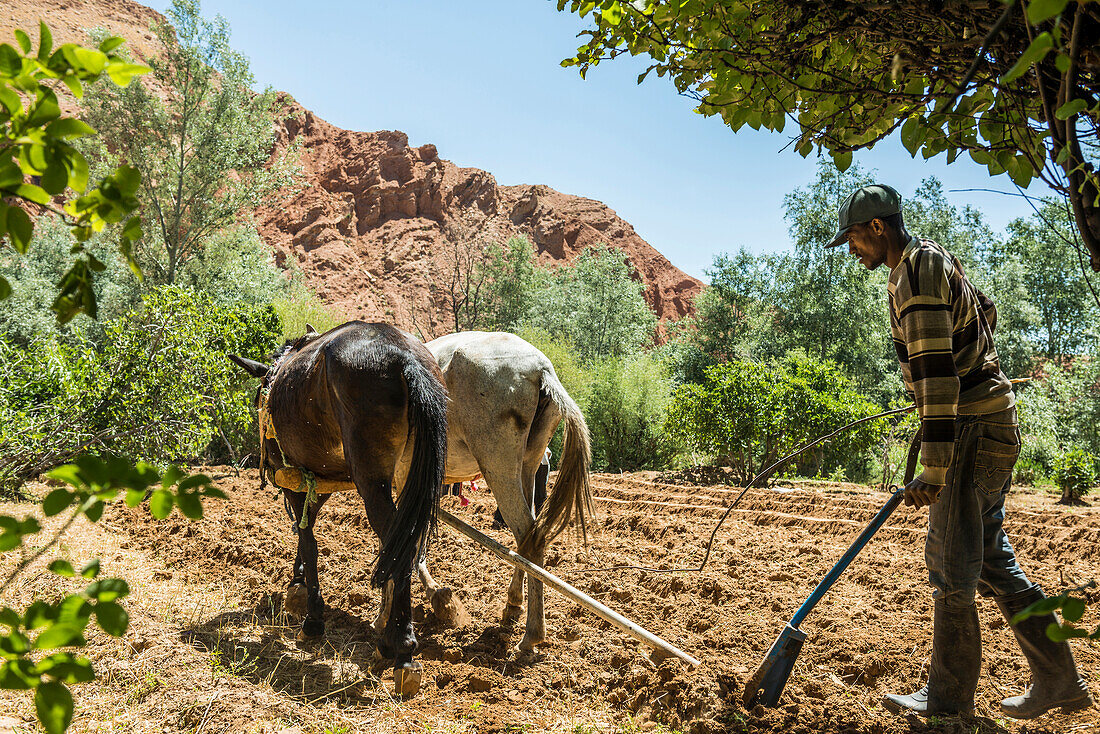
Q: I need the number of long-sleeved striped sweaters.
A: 1